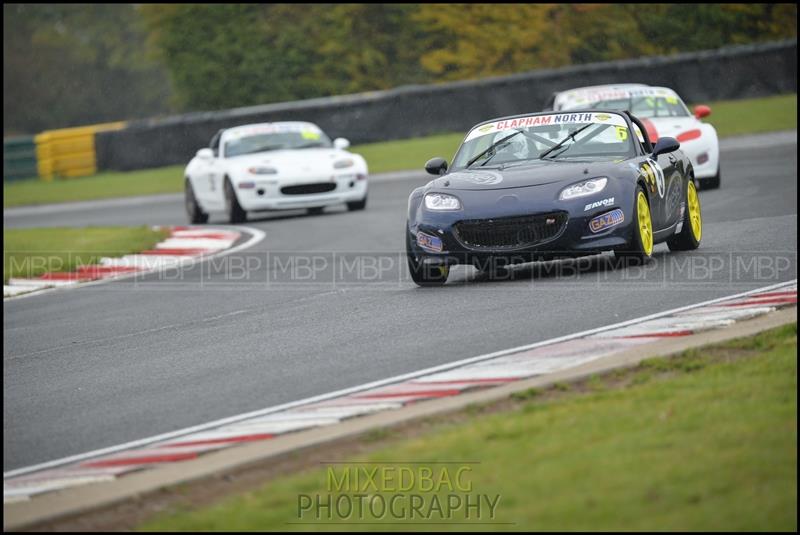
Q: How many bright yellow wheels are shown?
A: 2